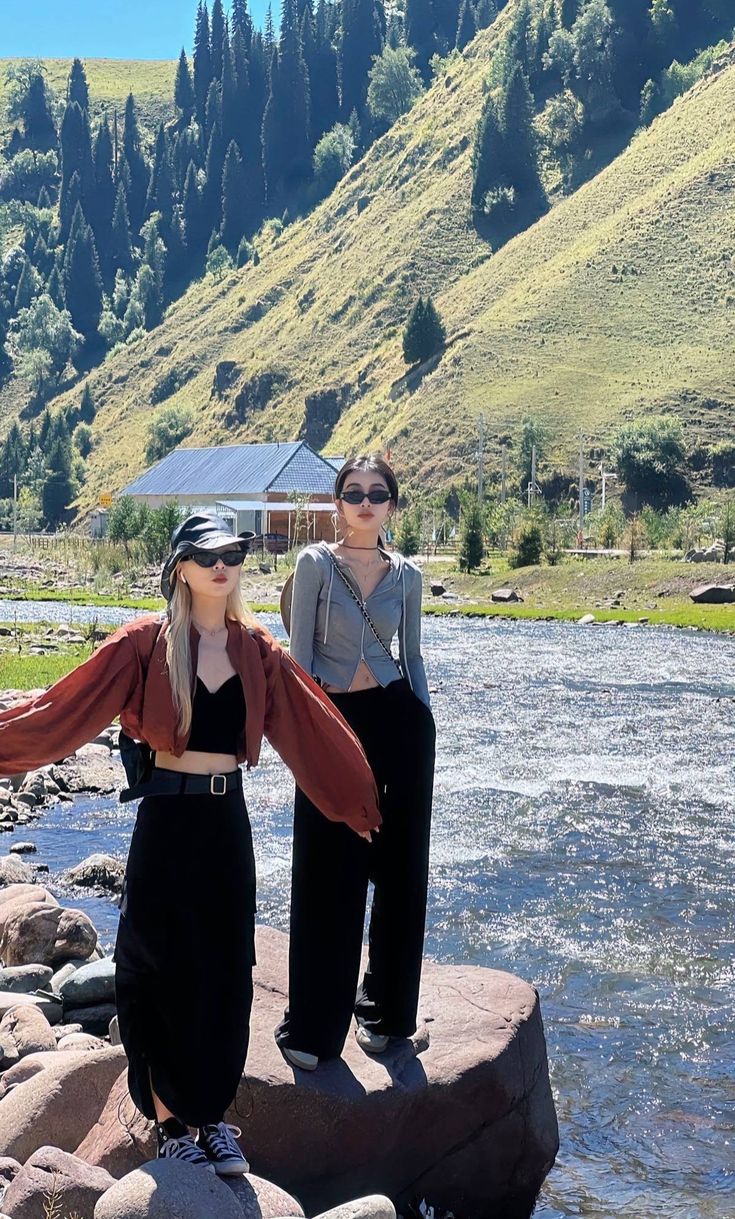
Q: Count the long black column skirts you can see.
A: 1